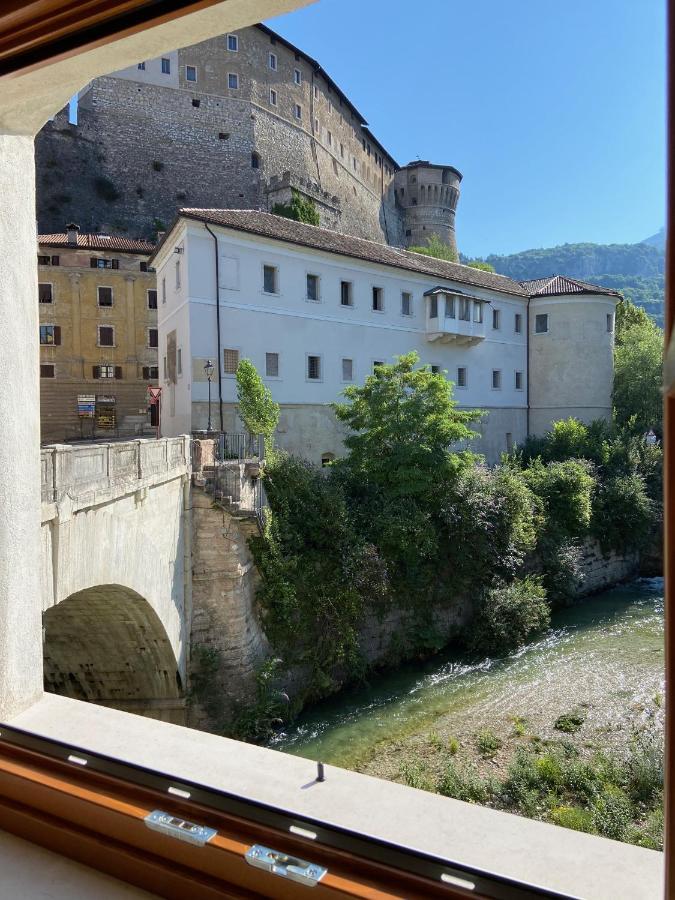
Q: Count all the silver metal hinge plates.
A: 2